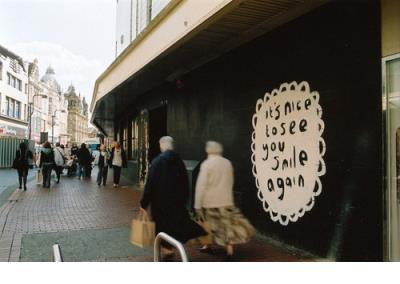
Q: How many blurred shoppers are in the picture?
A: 2